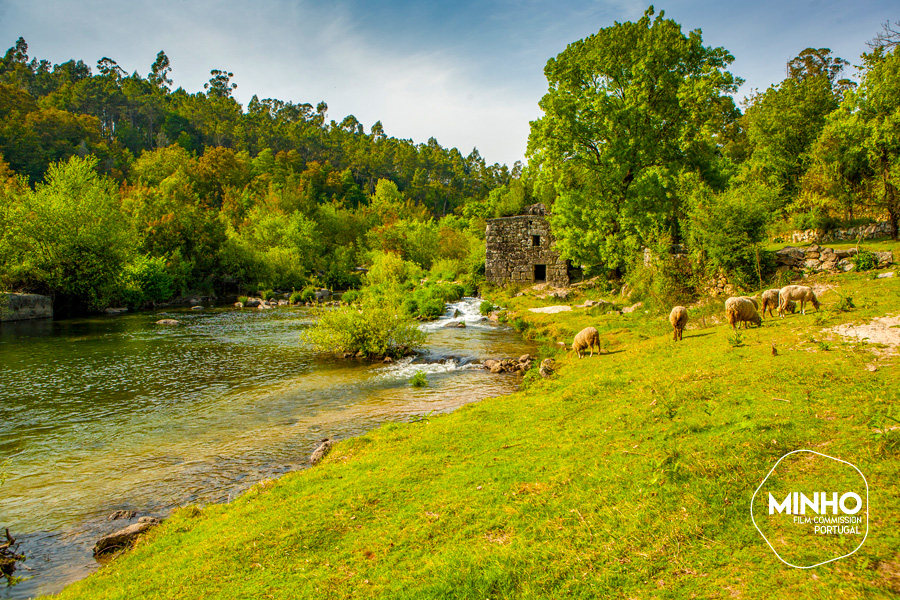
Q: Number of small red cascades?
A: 0